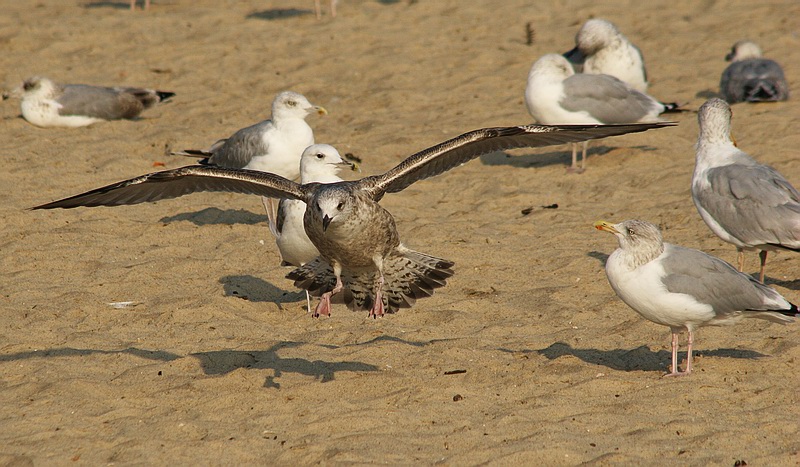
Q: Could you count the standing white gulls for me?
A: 6